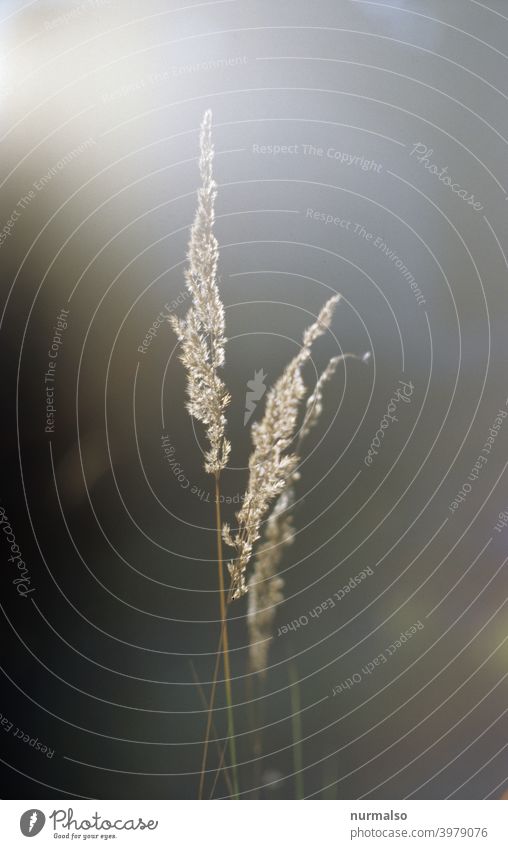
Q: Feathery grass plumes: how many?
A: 3